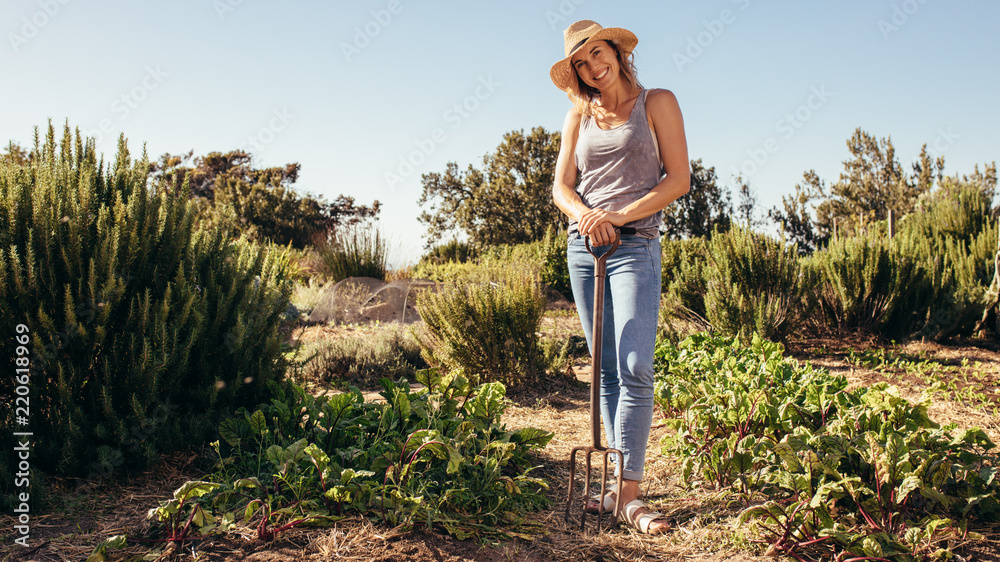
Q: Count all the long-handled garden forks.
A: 1